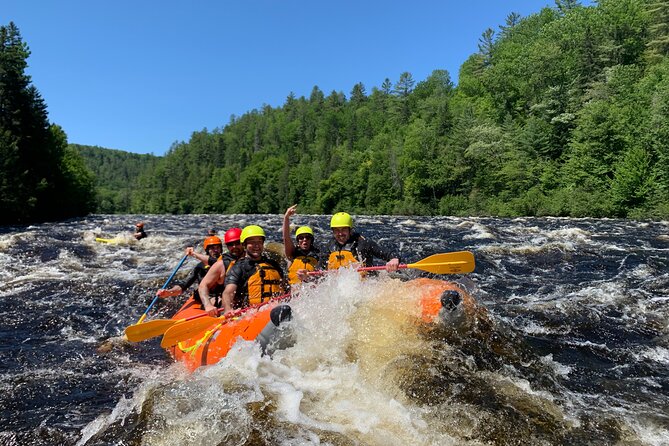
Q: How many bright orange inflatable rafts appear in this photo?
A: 1